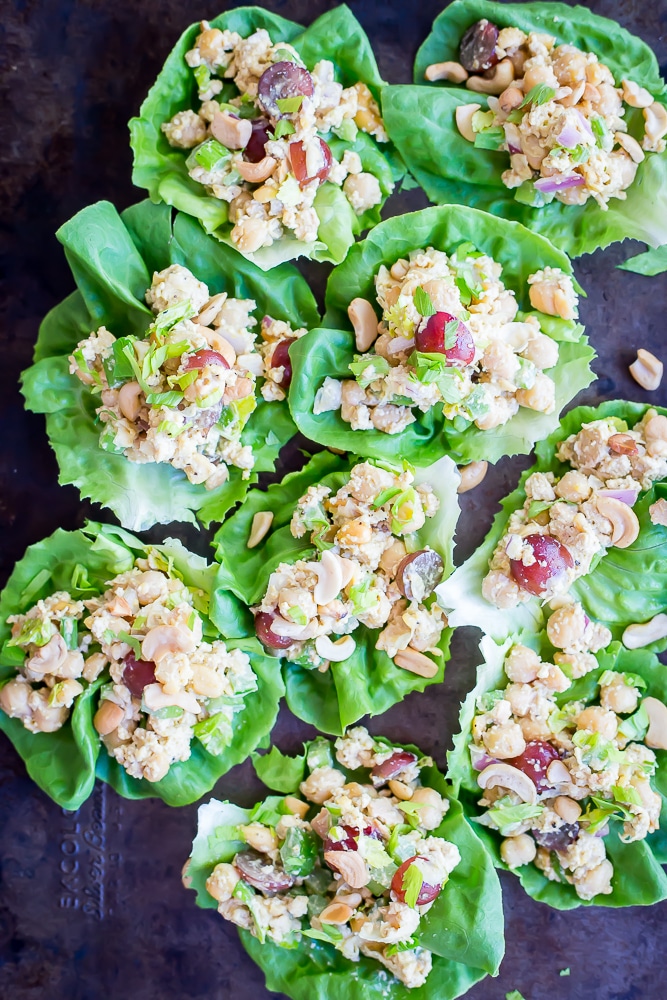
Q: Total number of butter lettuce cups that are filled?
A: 9